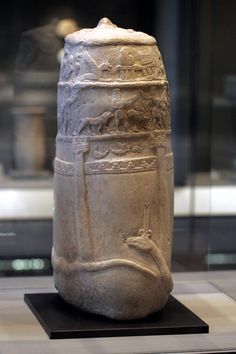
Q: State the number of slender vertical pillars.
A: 2